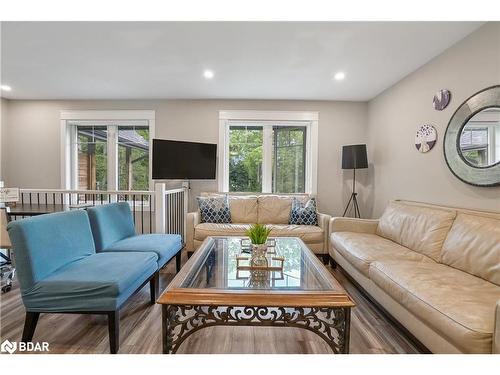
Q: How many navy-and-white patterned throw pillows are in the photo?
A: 2